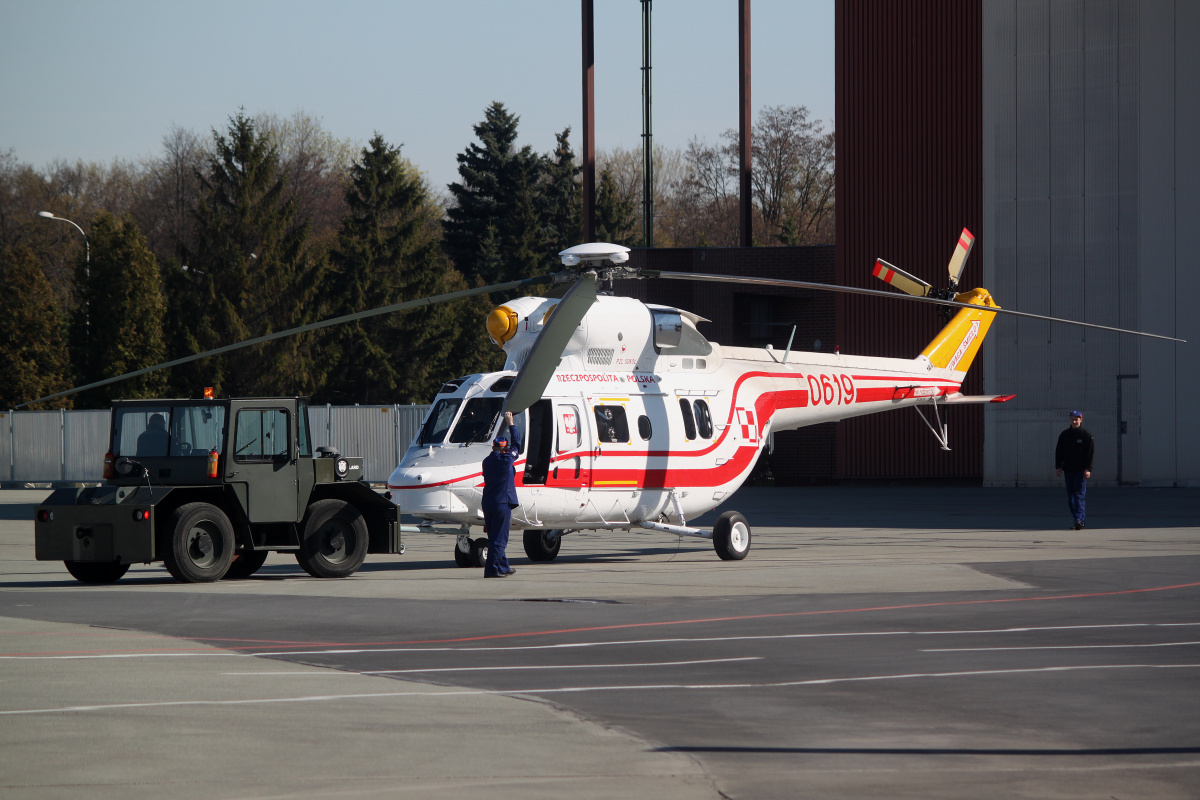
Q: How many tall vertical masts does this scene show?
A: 3